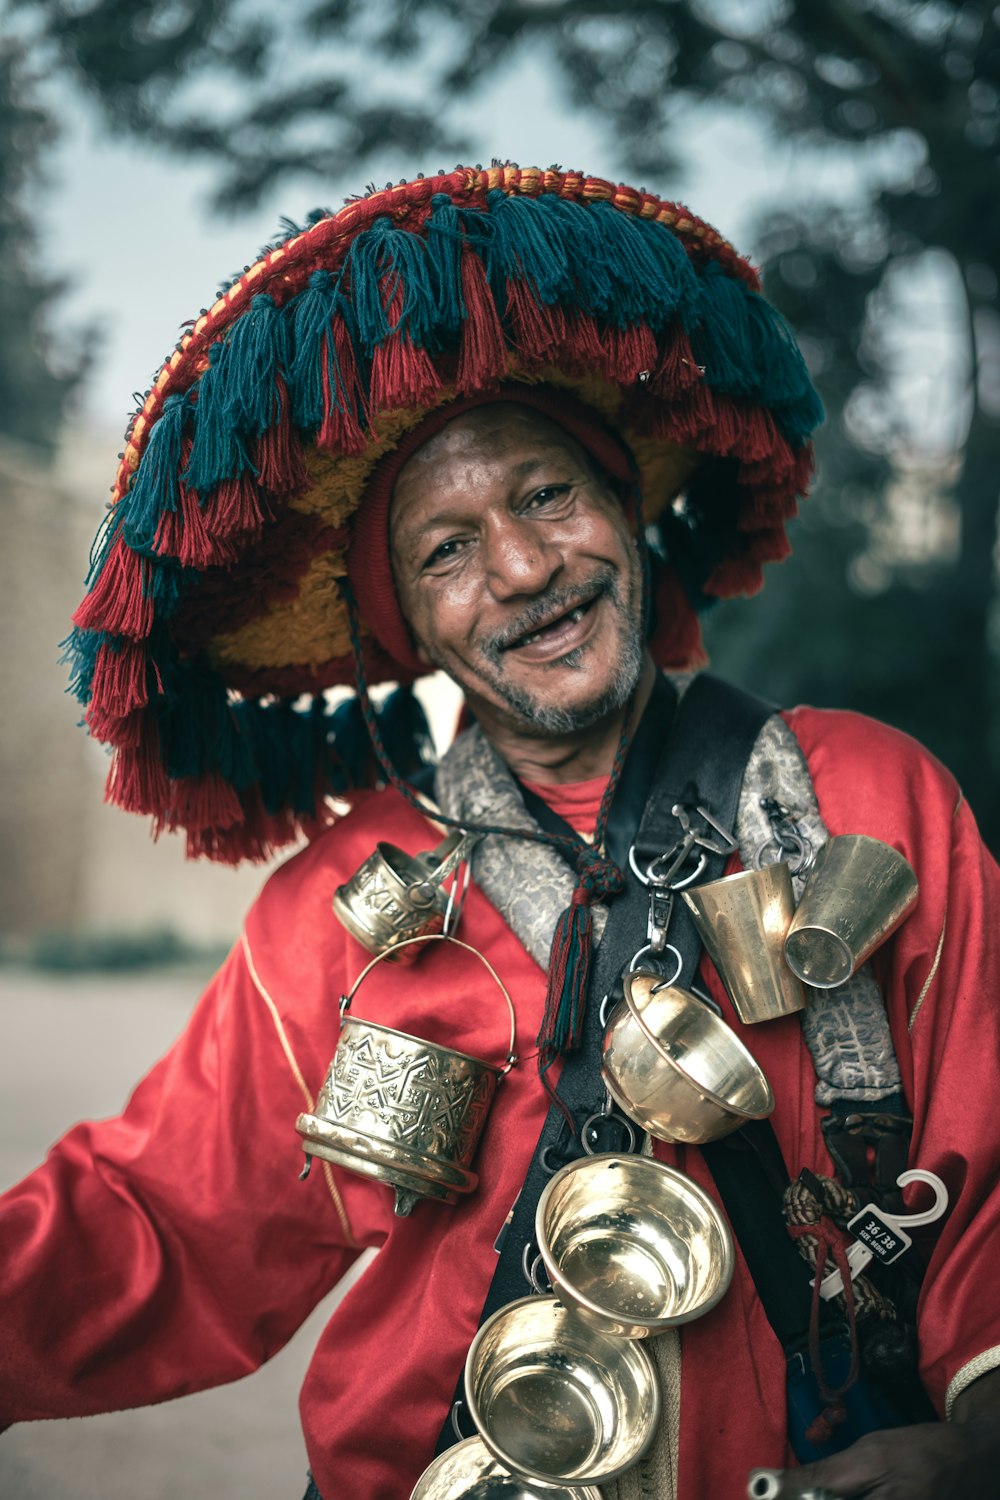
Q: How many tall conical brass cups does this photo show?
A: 2